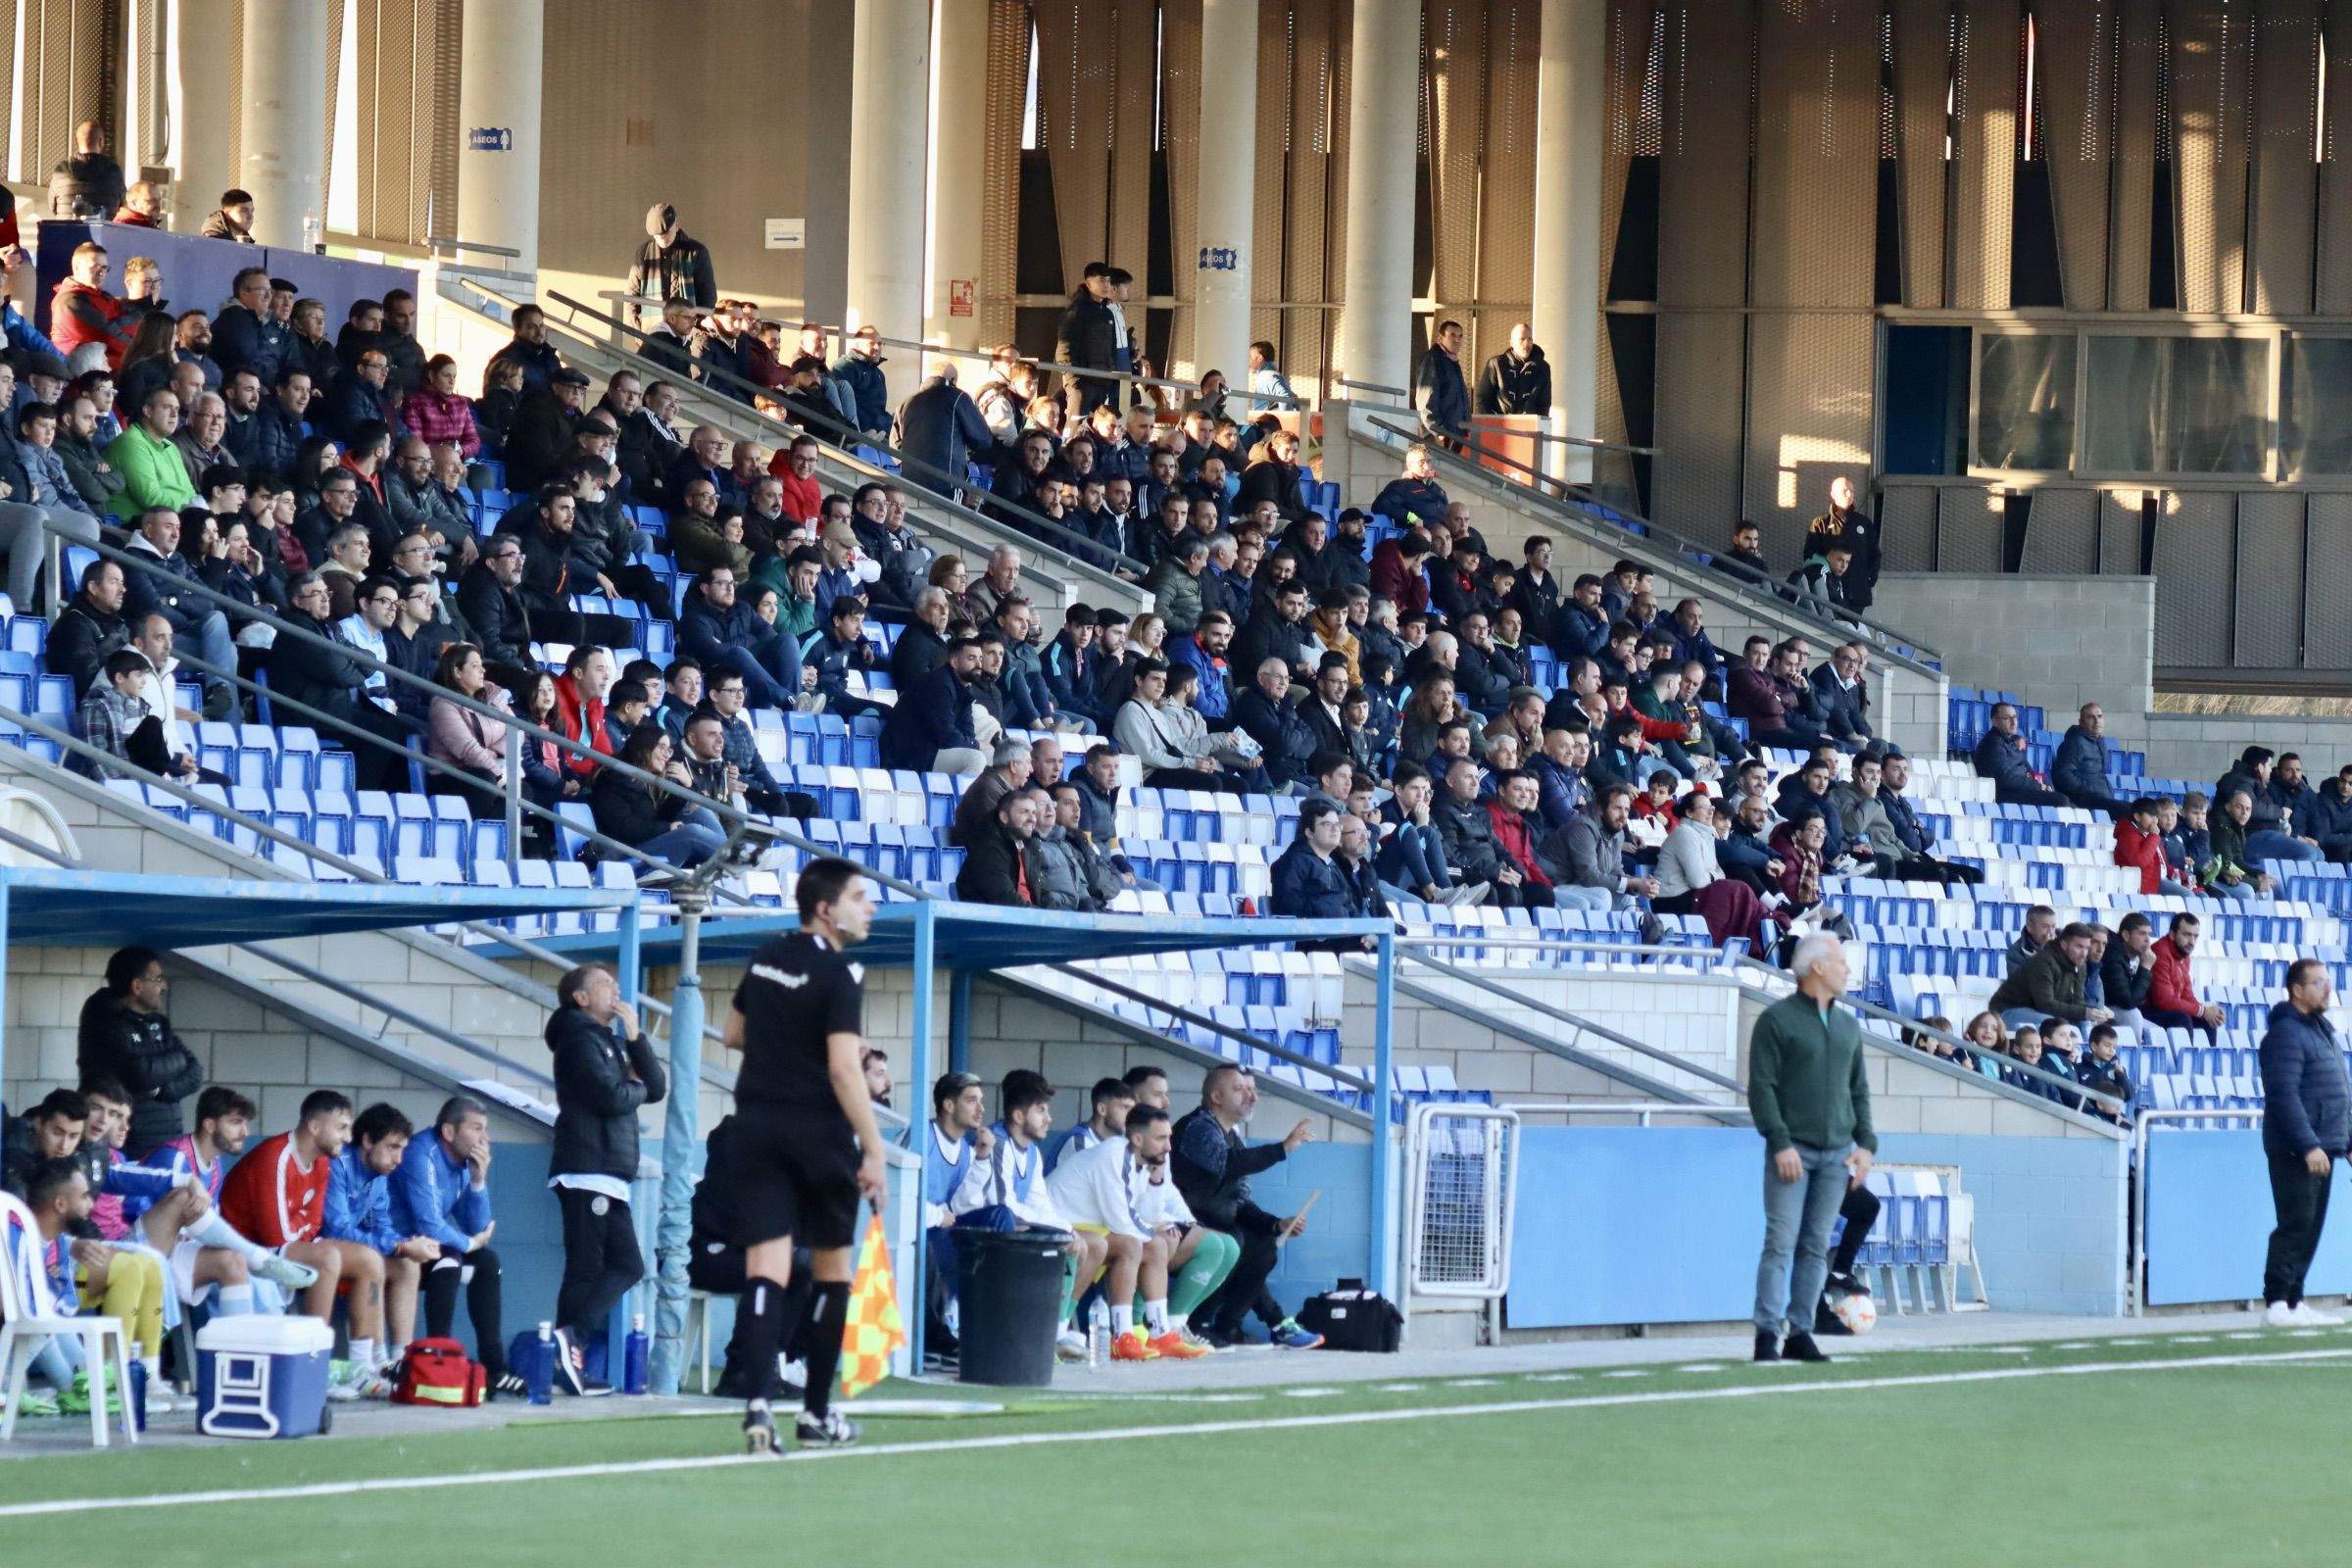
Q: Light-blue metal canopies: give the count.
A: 2